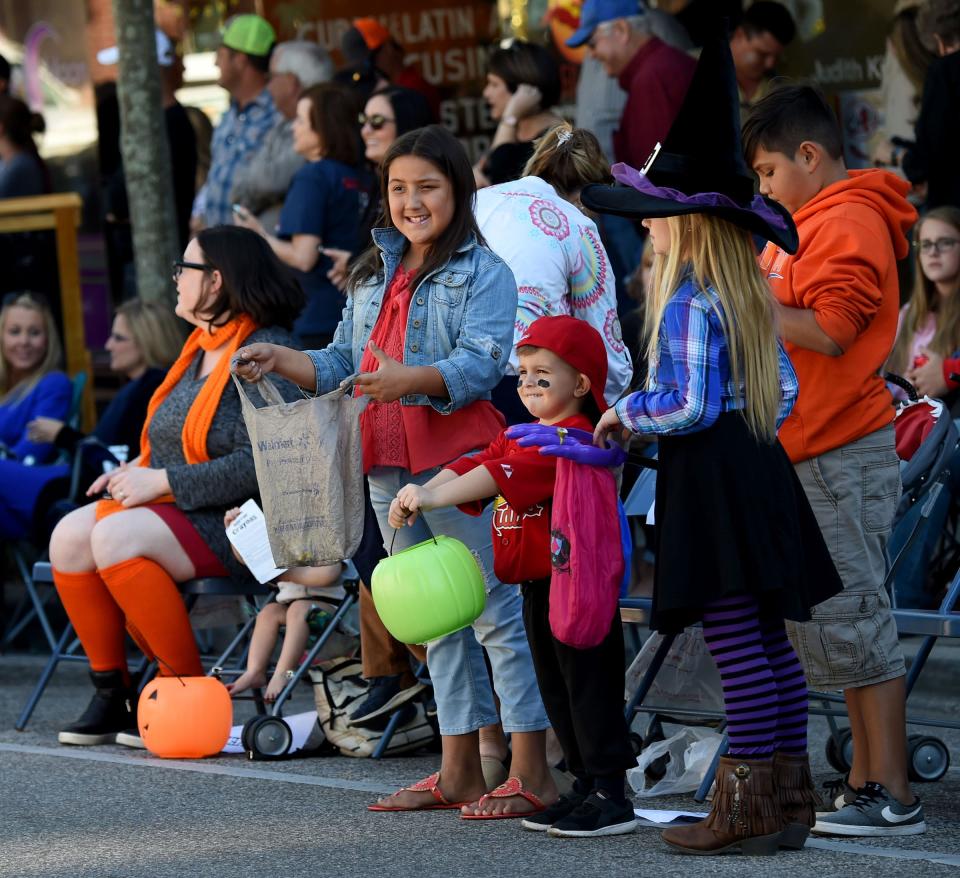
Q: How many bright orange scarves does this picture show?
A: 1